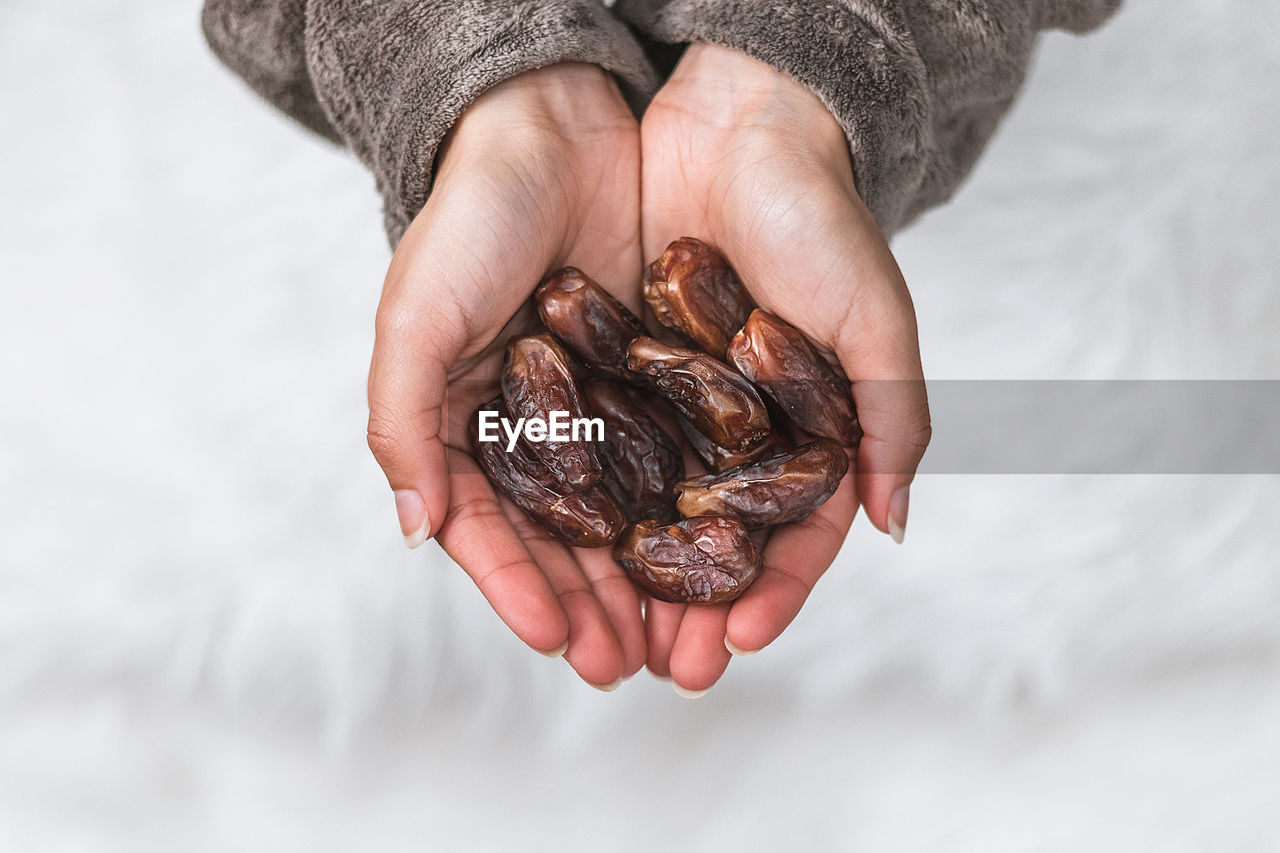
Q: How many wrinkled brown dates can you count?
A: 10